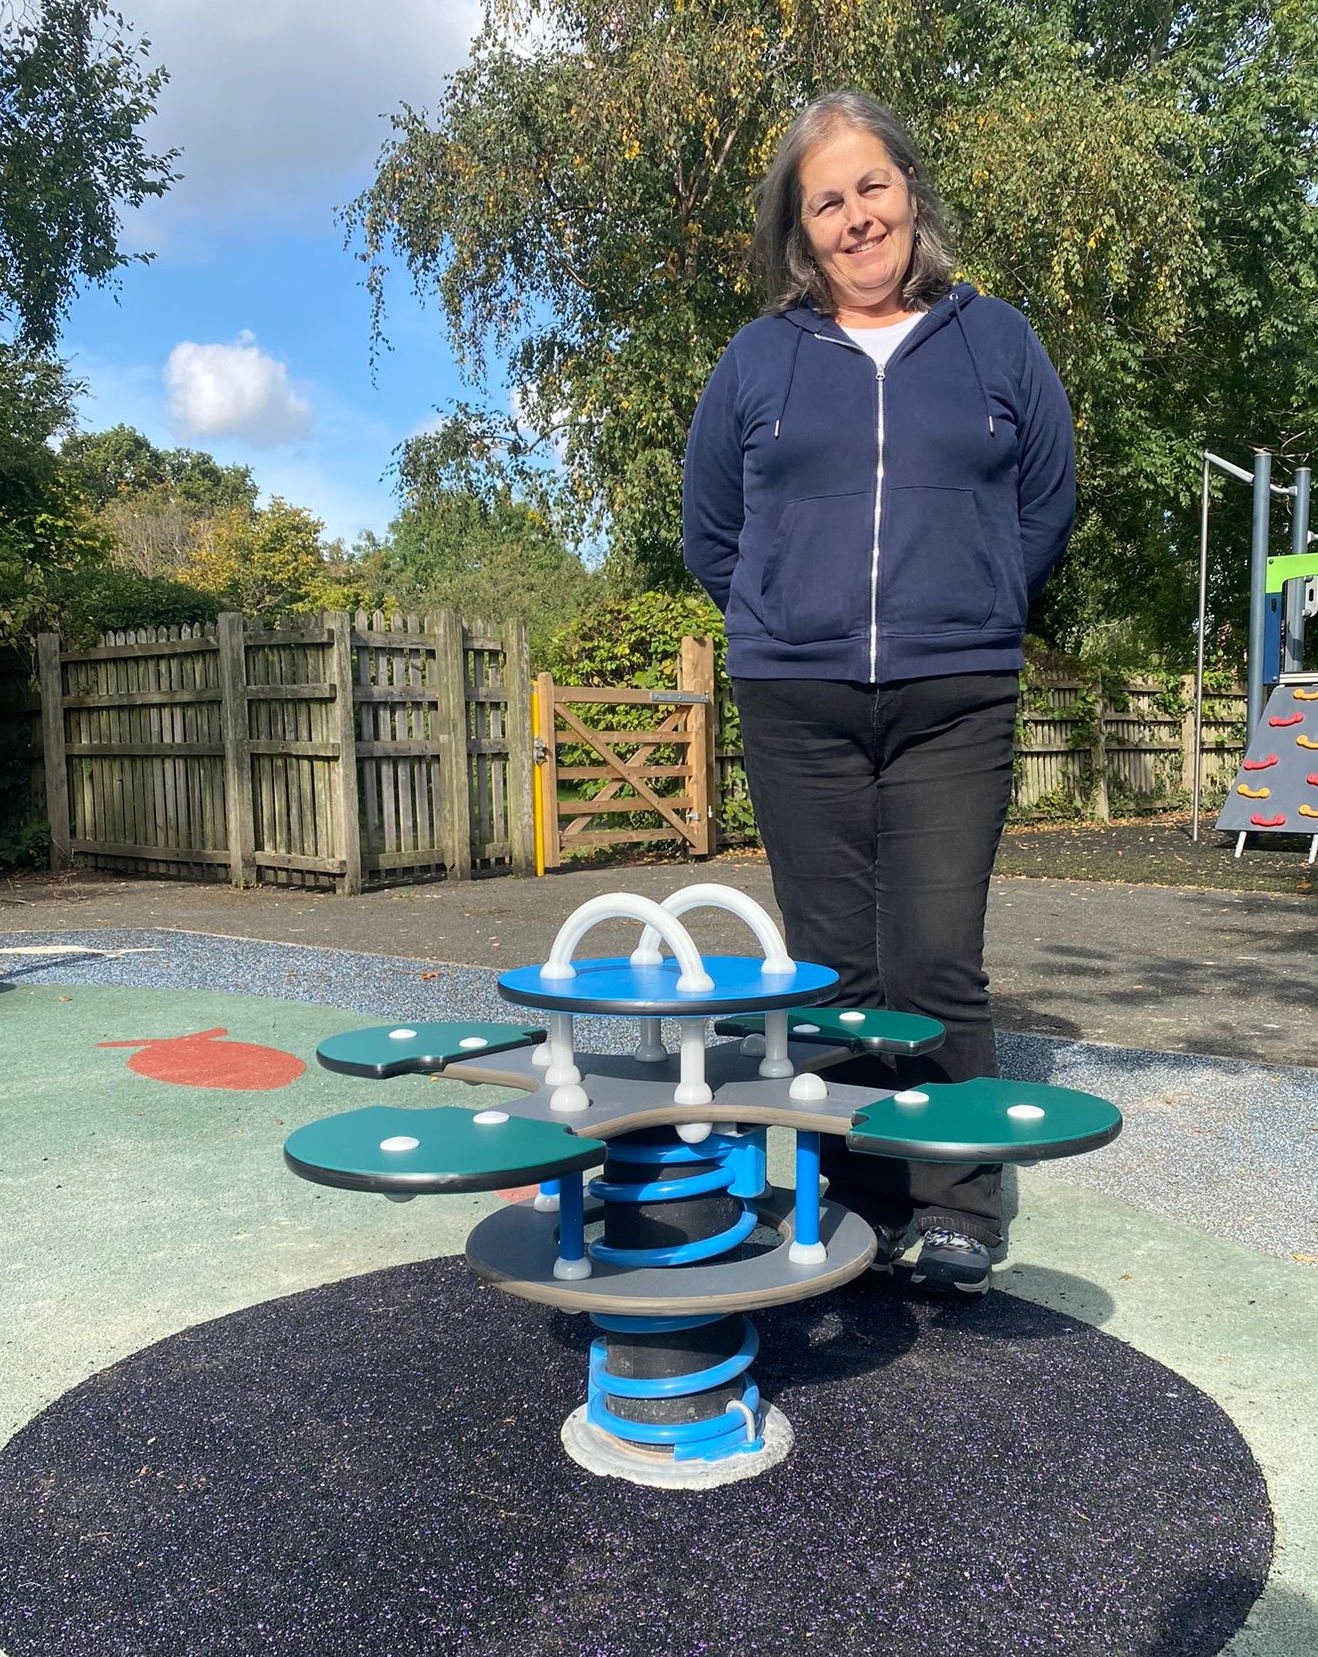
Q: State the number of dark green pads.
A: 4